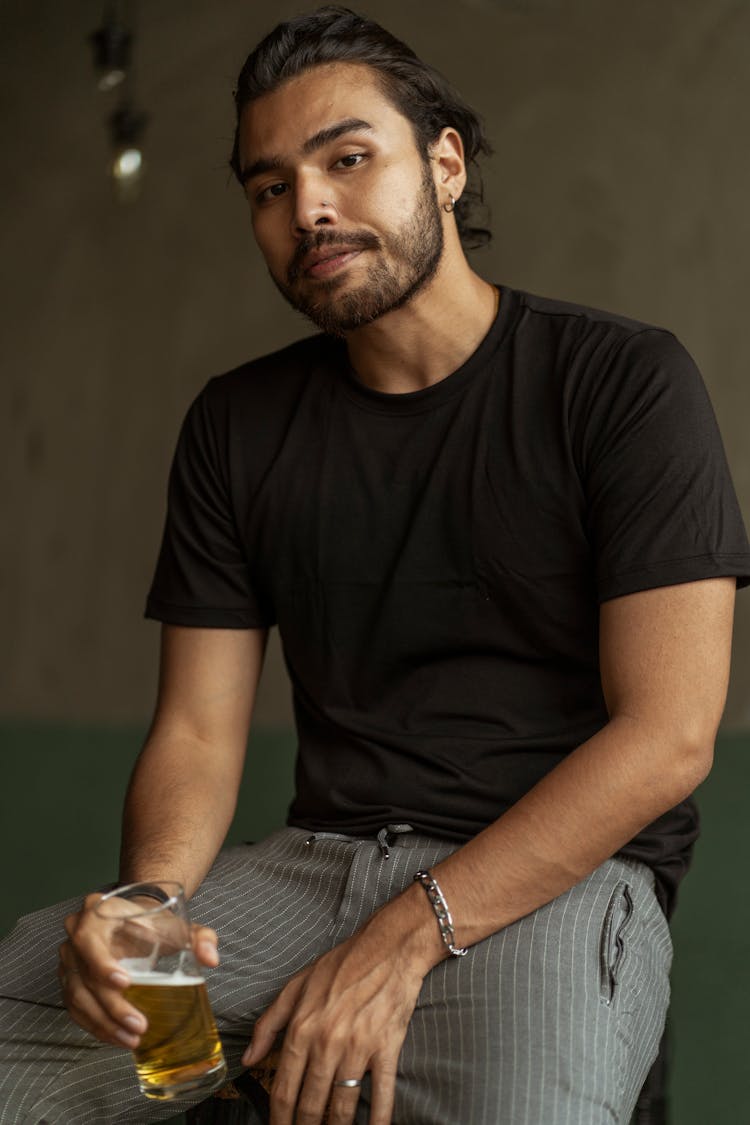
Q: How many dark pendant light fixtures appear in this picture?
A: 2